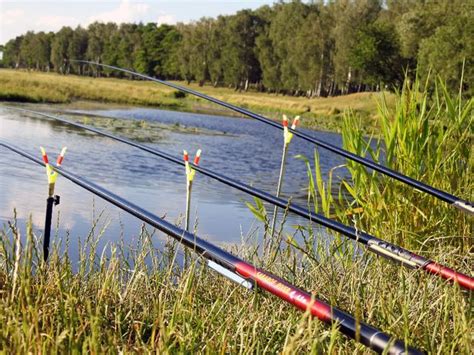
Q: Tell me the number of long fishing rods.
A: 3